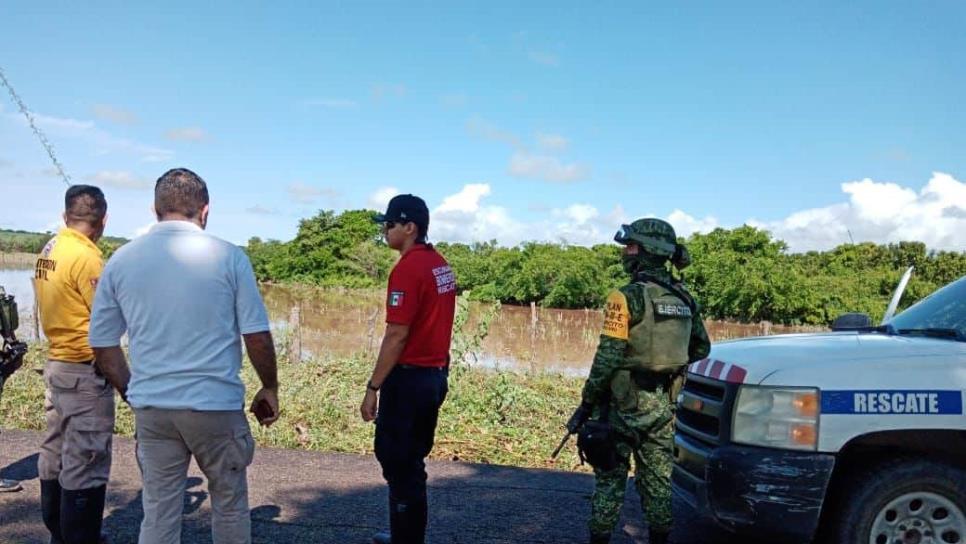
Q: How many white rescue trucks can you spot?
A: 1